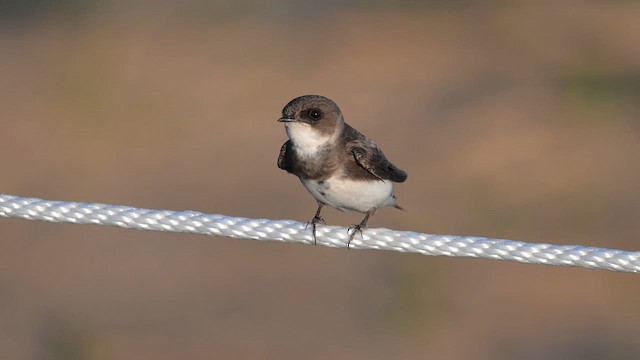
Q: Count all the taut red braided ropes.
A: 0